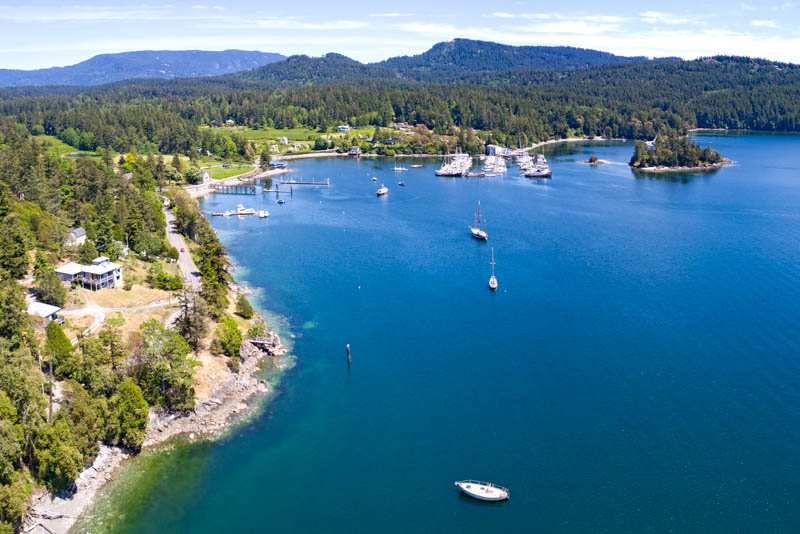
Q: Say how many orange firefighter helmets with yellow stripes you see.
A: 0